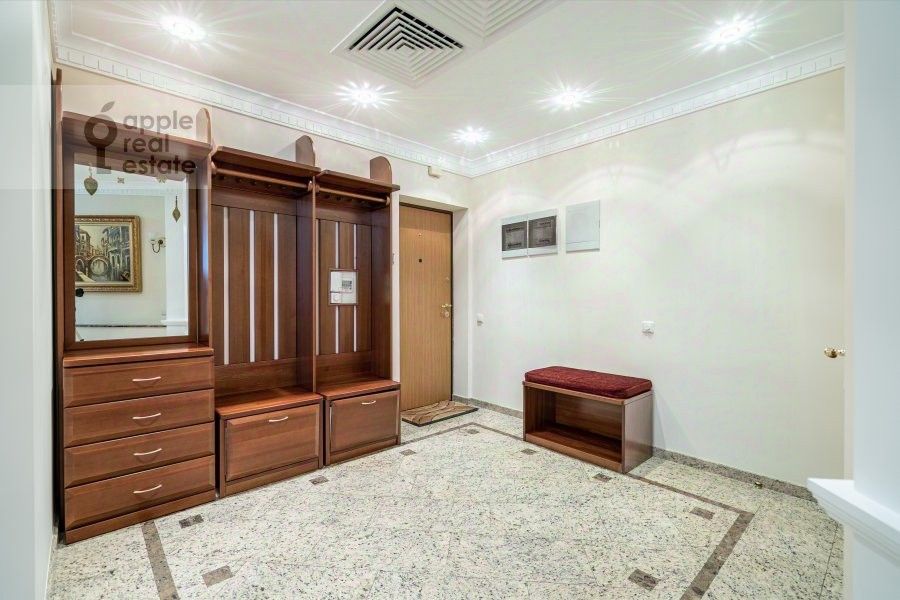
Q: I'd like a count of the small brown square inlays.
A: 9